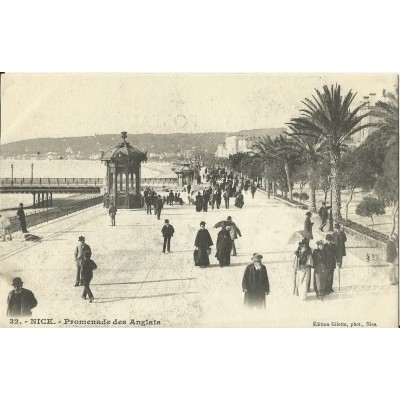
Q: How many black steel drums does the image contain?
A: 0